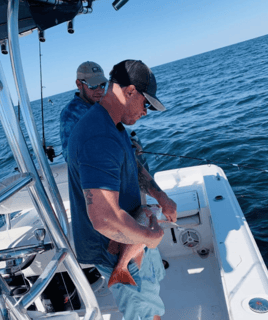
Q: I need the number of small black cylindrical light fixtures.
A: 3